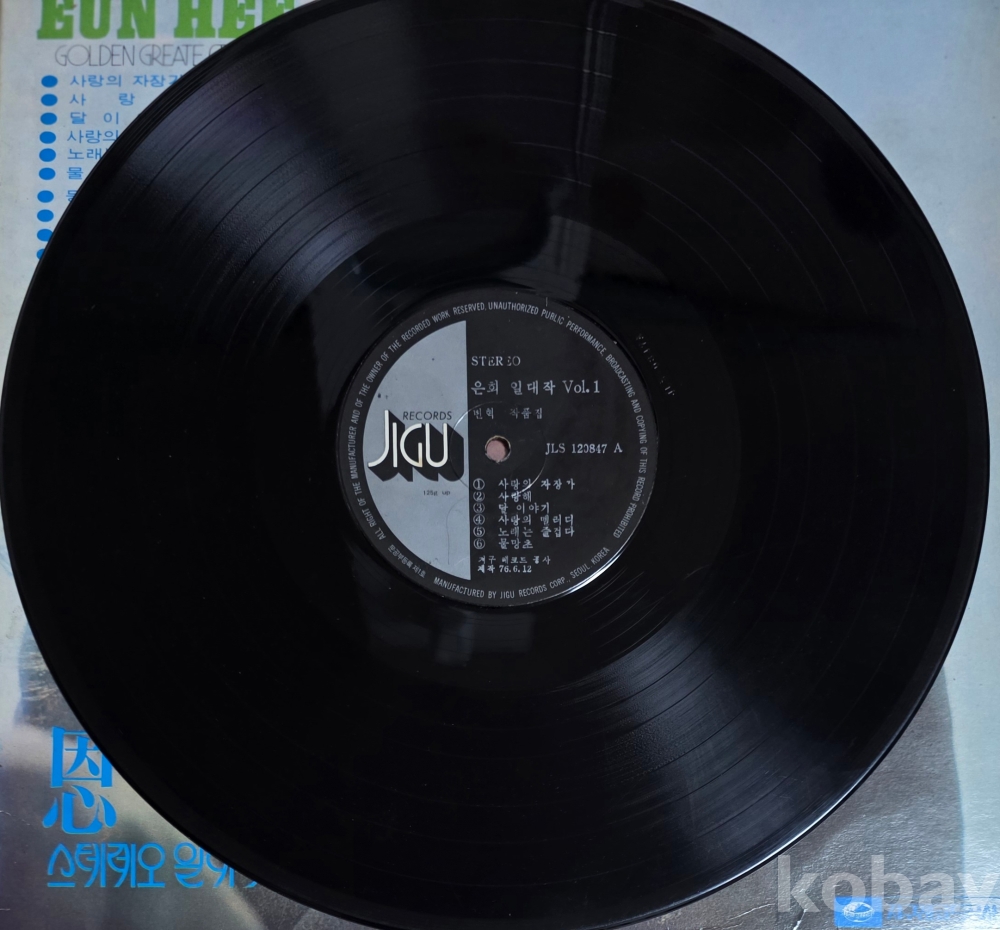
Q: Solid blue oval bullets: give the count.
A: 10